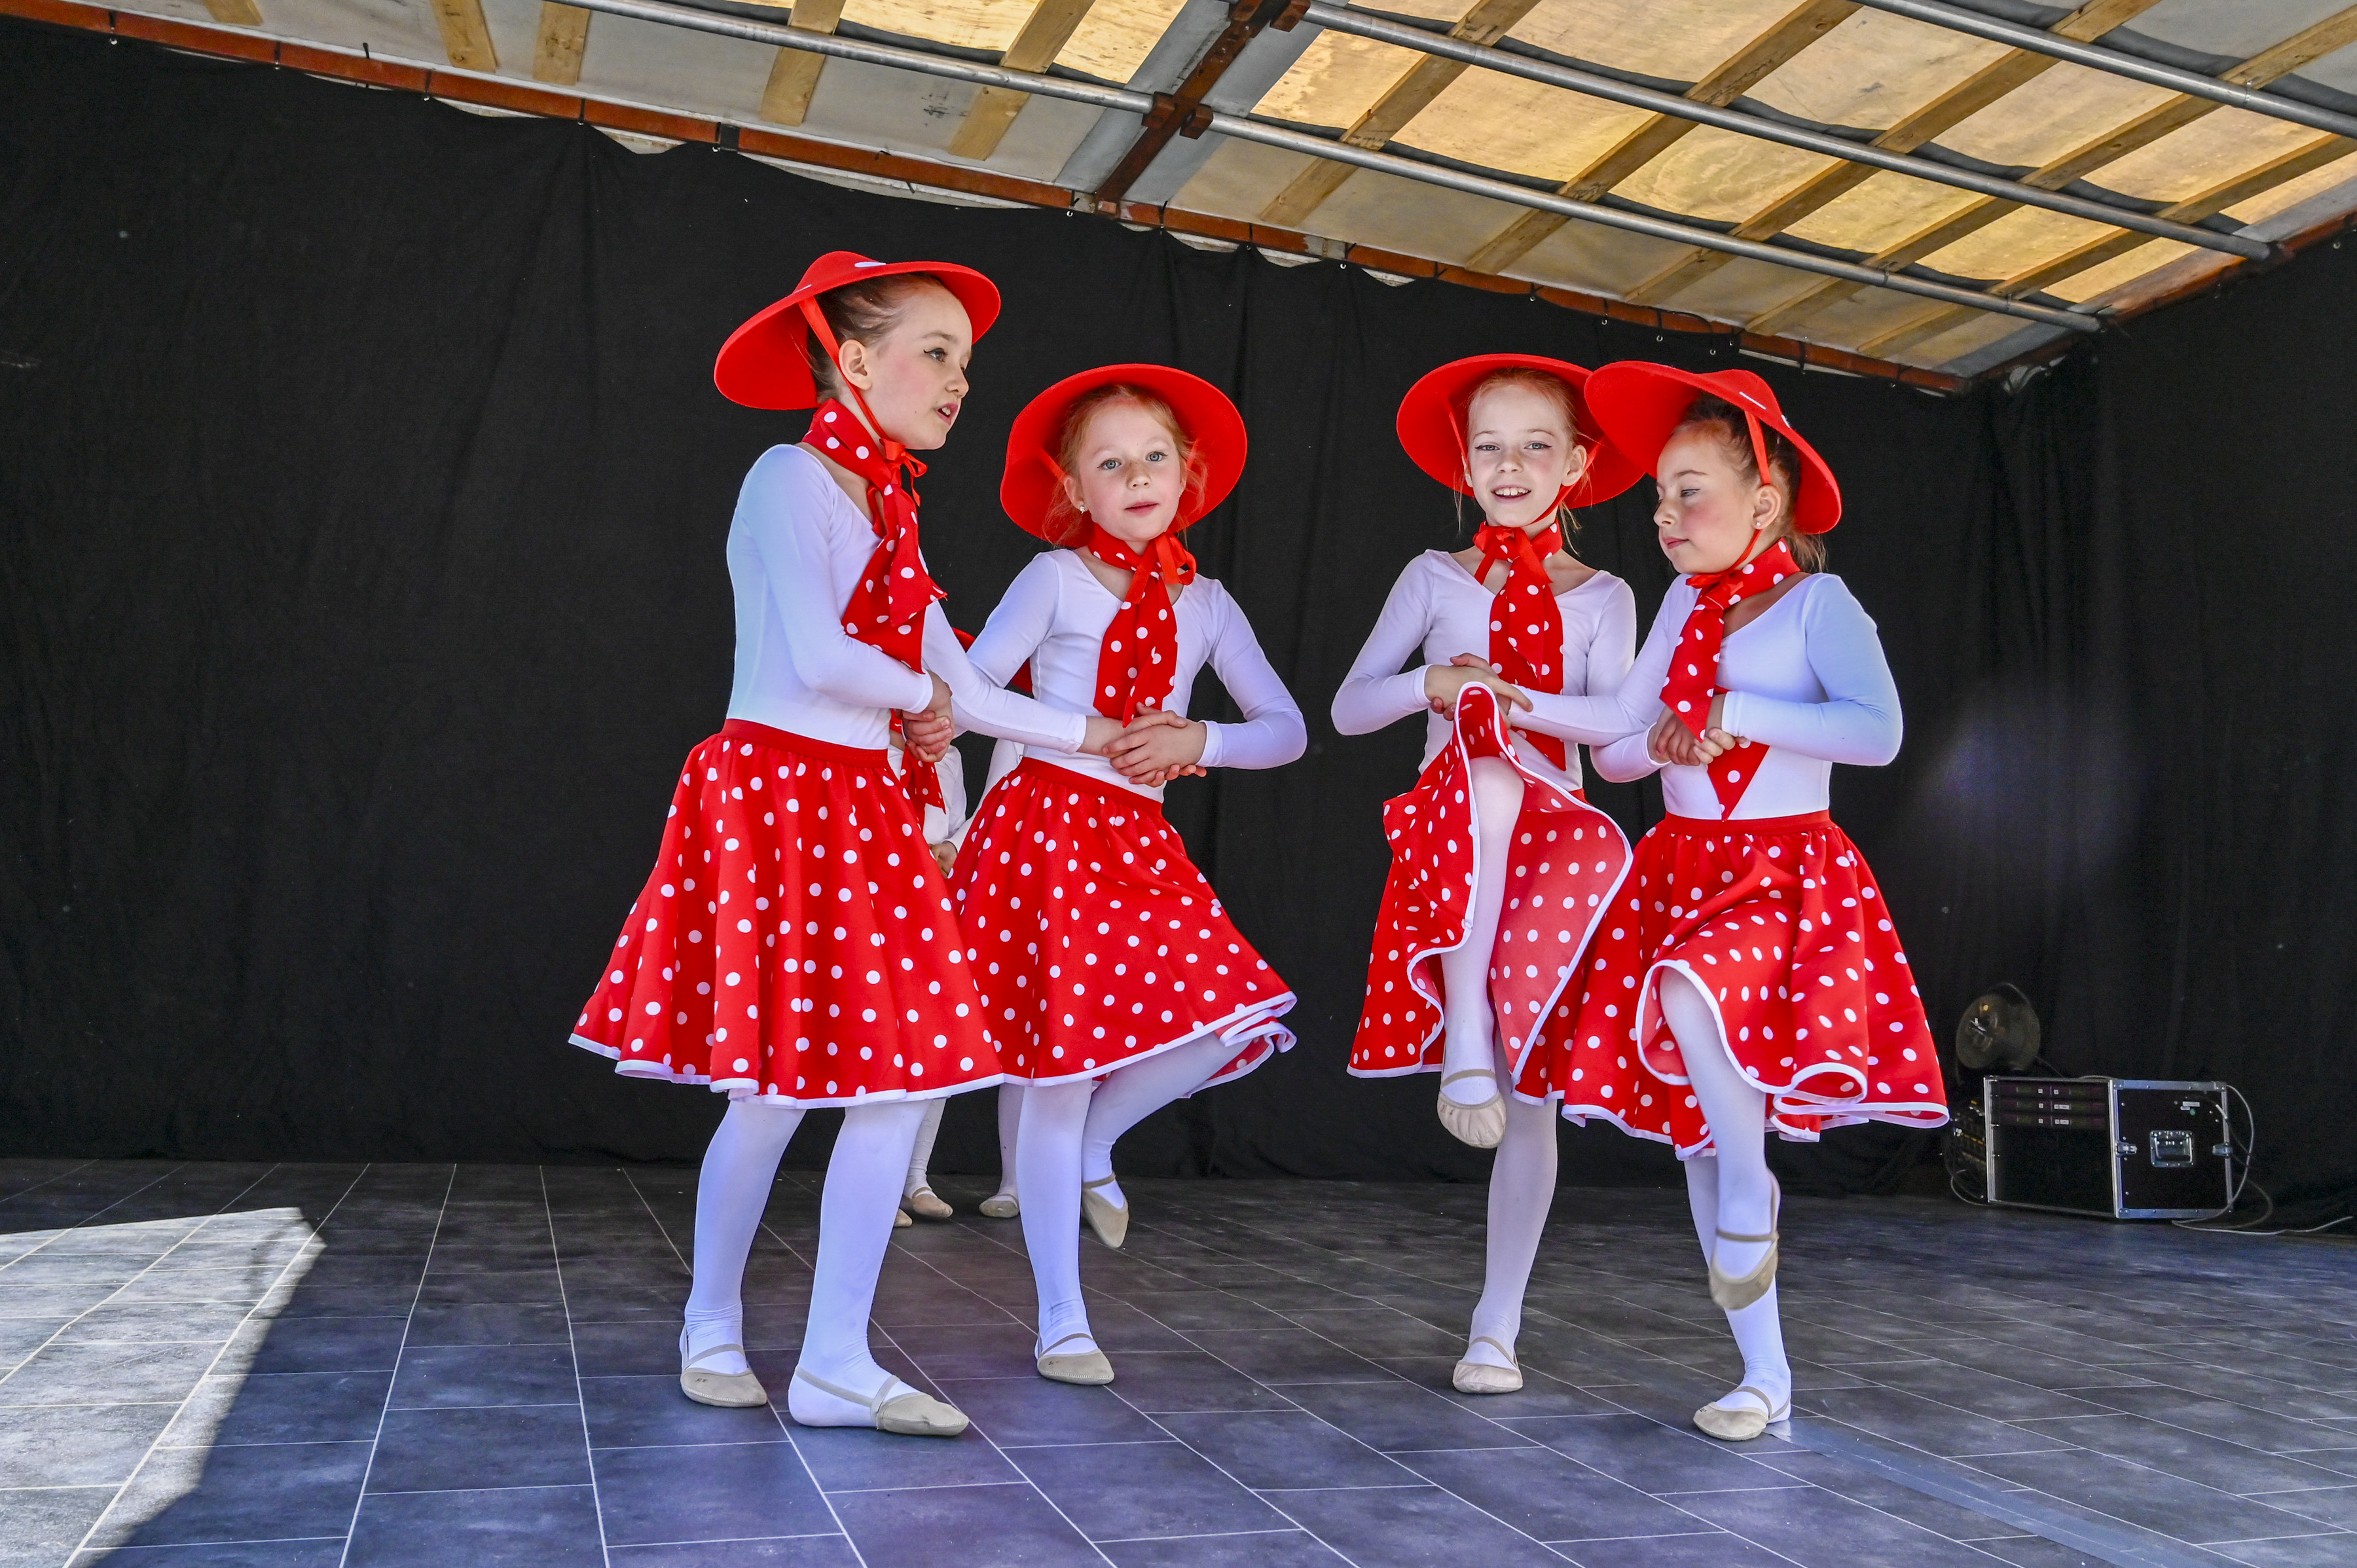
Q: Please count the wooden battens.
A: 10